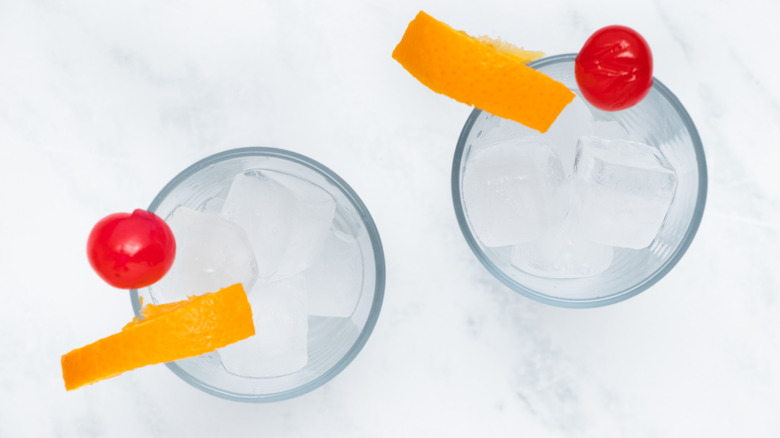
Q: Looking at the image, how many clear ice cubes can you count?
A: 8